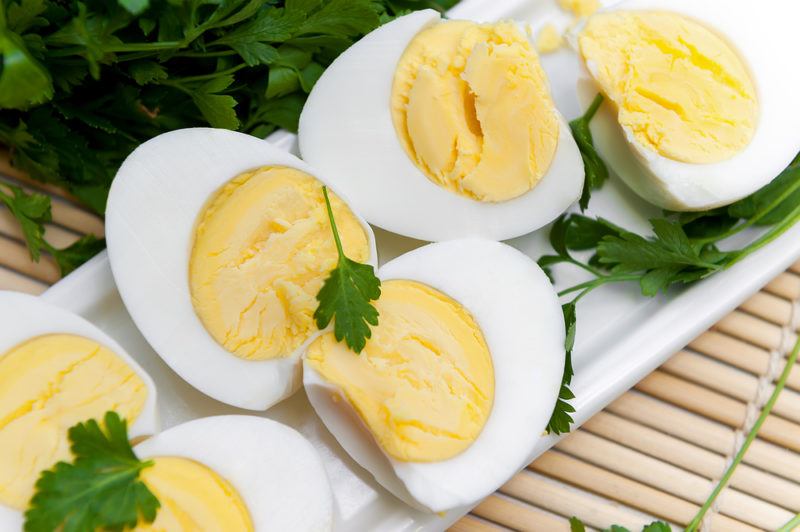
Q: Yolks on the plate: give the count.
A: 6